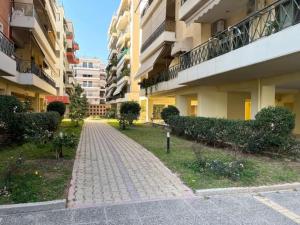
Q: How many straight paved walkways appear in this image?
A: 1